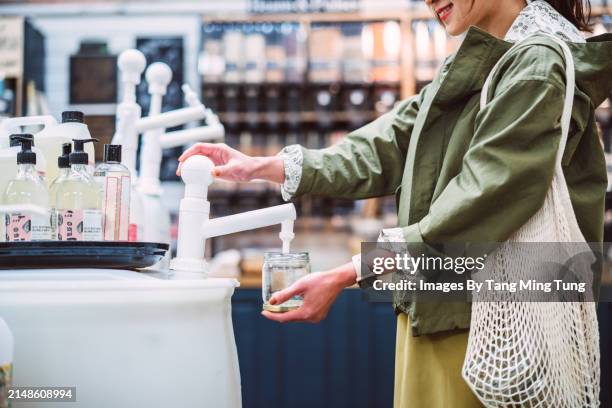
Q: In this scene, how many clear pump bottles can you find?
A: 3